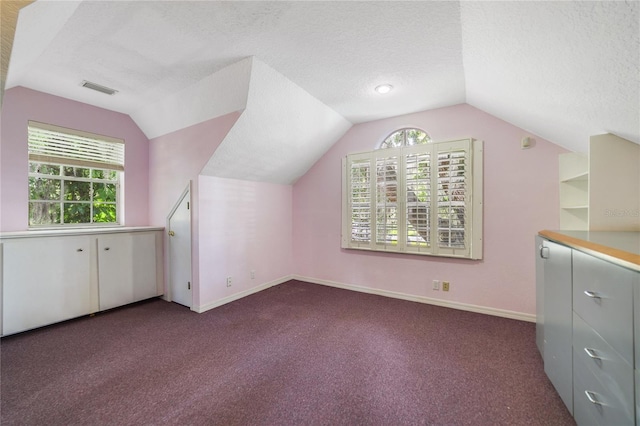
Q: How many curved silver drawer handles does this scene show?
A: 3